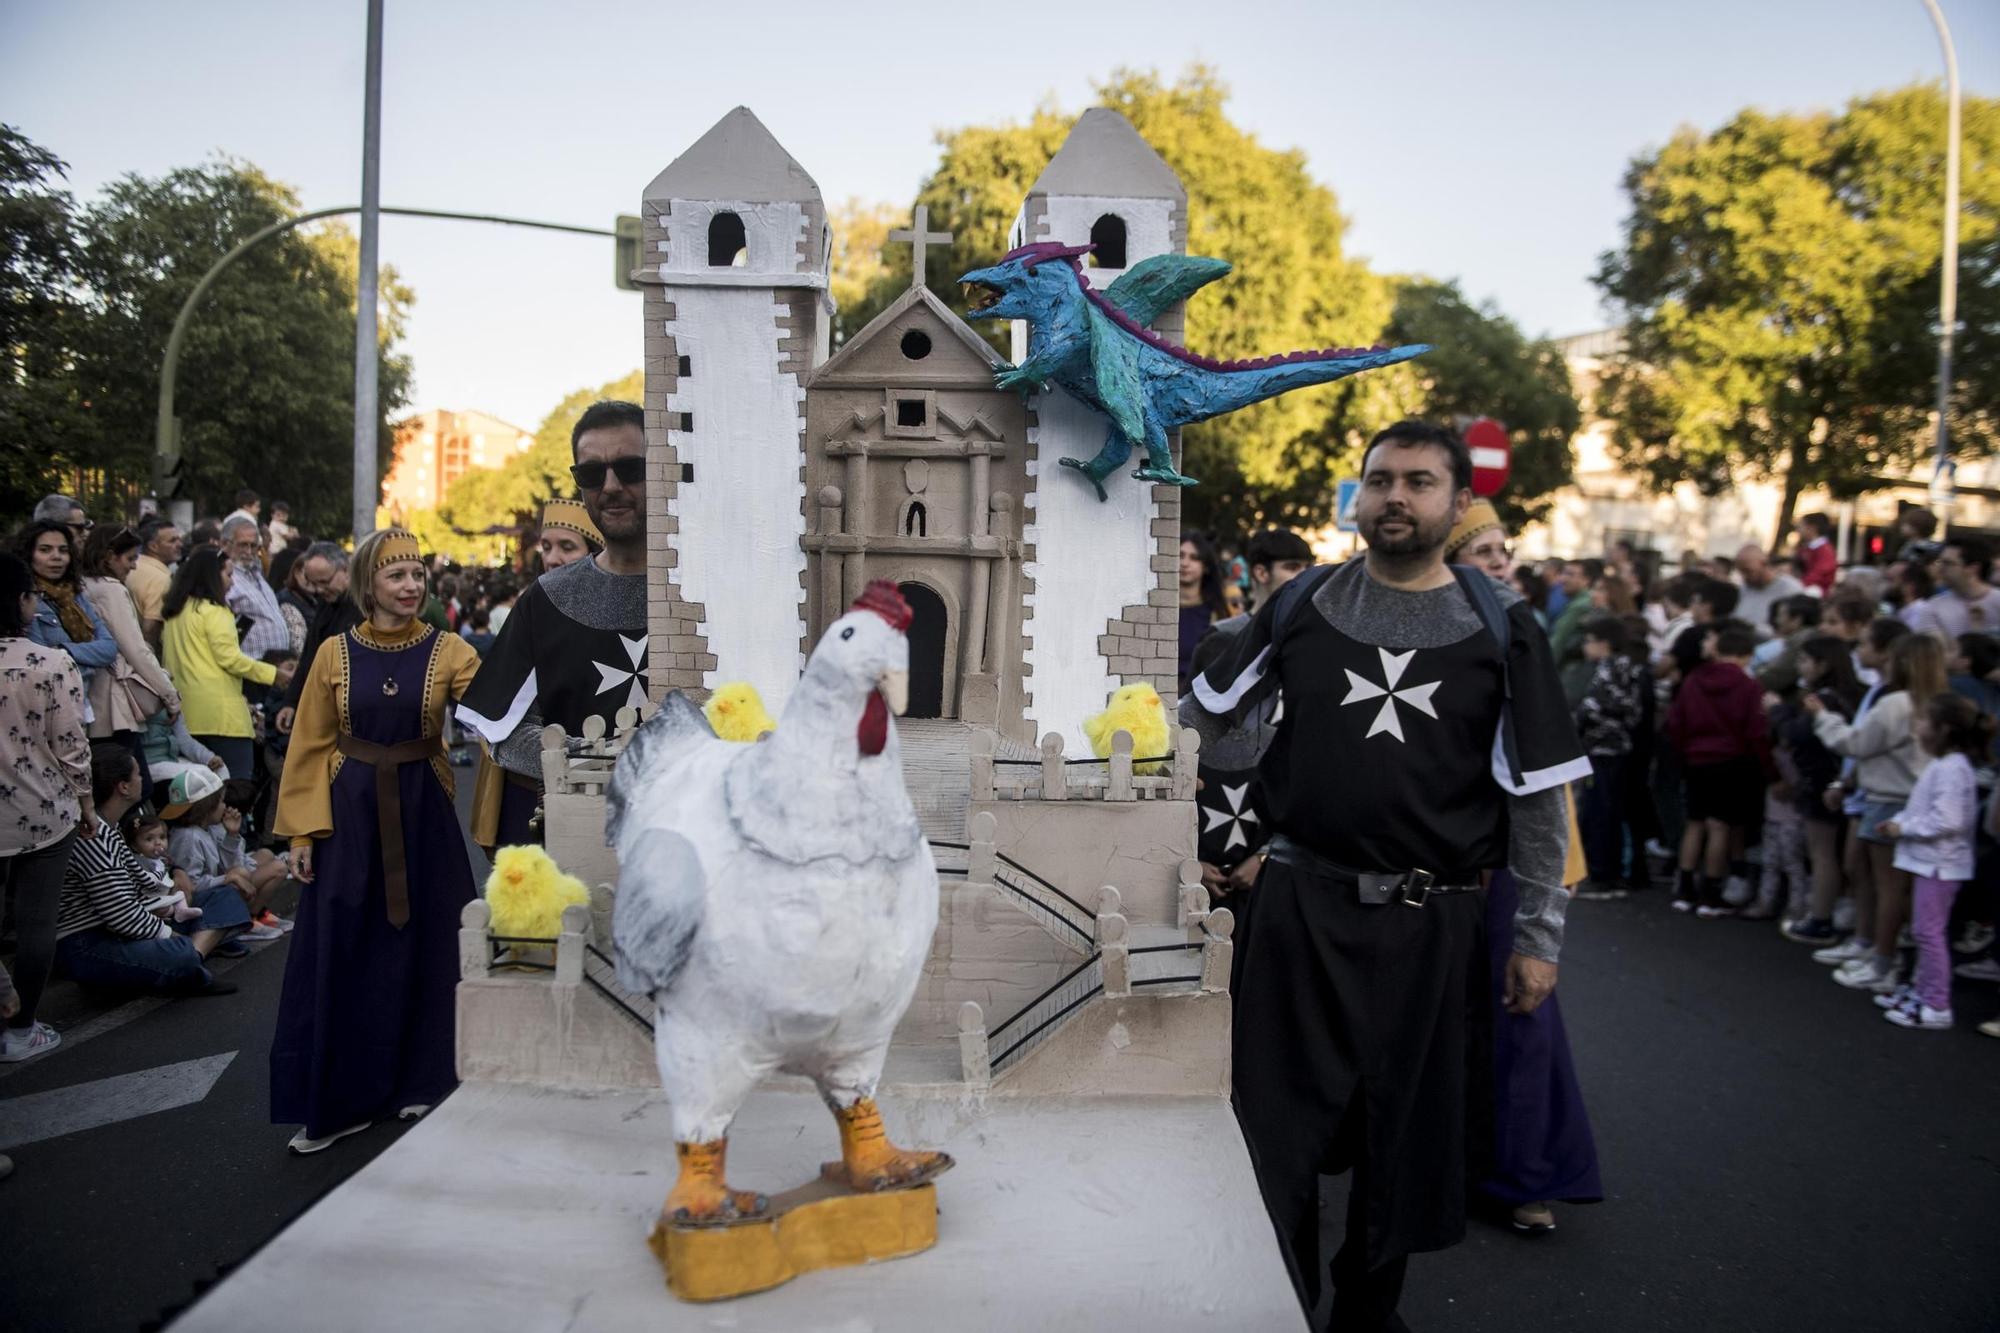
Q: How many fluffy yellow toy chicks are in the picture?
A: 3